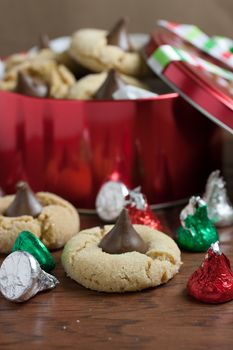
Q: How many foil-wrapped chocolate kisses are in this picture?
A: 7